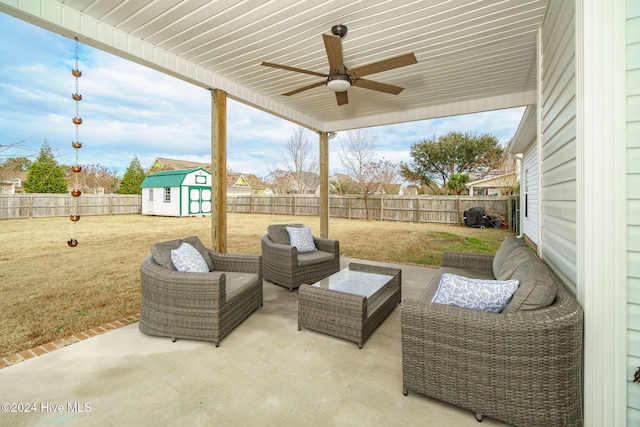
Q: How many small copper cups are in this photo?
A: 8